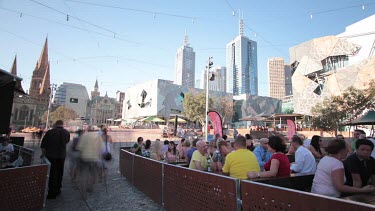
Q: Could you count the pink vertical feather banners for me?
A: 2